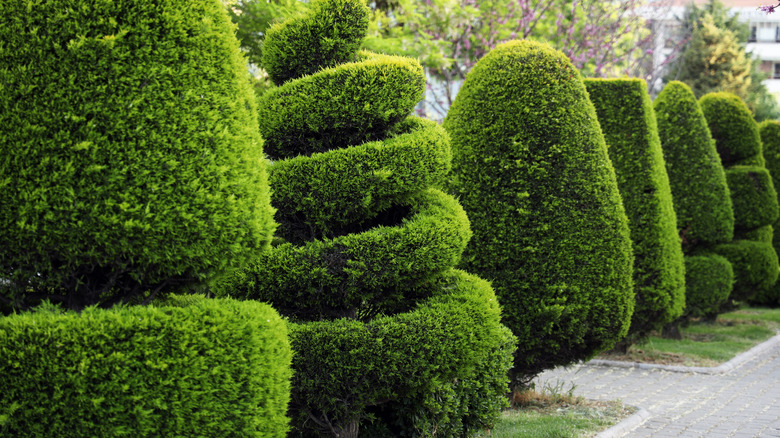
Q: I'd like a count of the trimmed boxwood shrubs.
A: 7